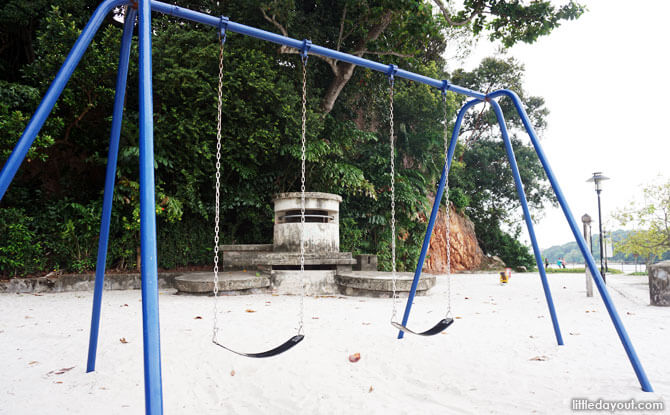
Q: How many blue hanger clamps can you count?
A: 4